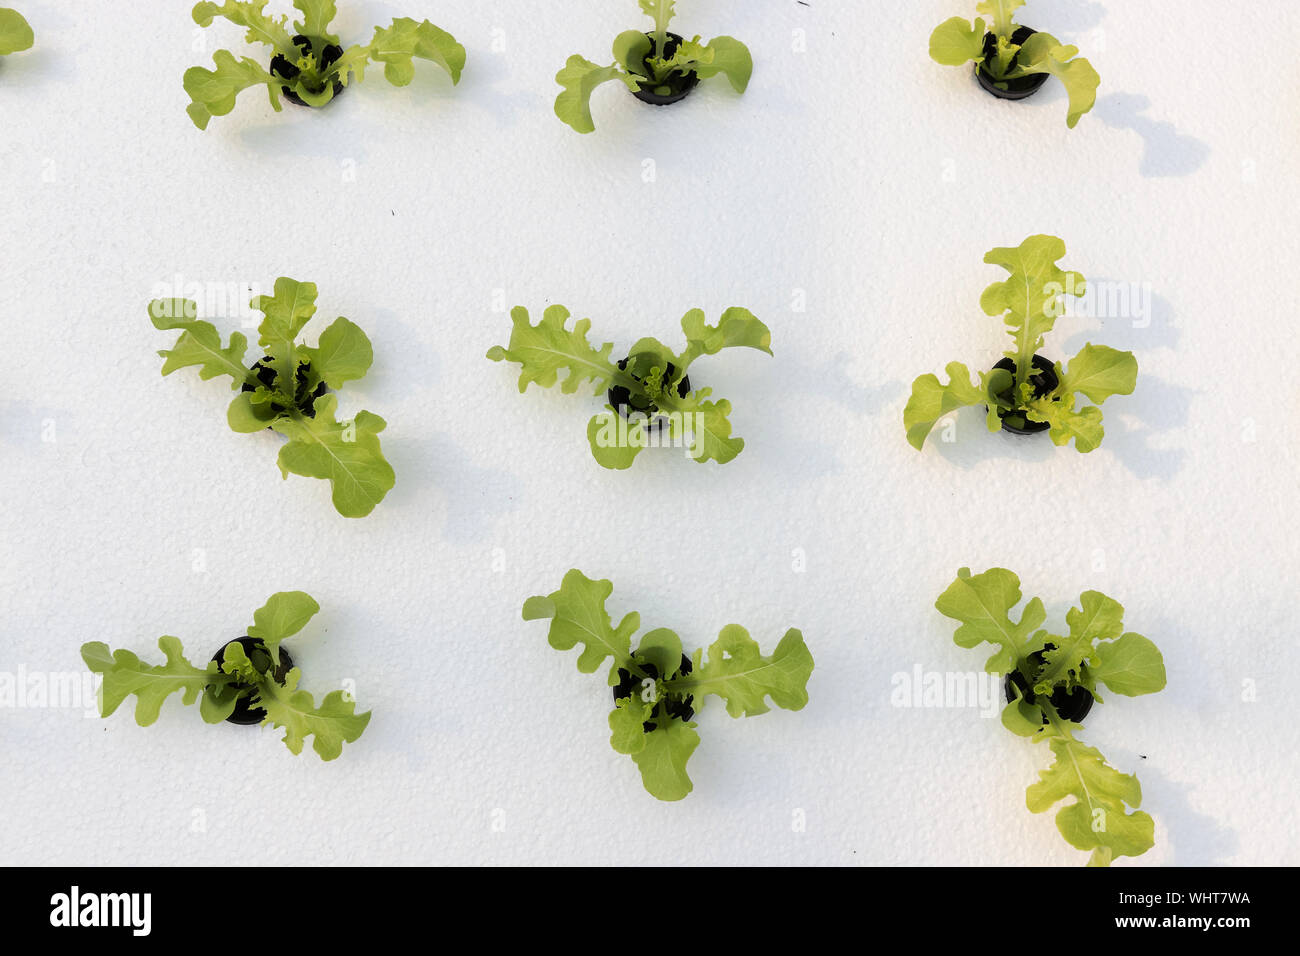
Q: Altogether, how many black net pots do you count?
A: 9